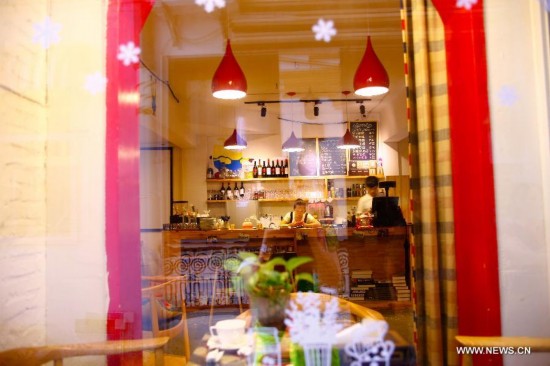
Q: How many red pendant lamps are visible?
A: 5